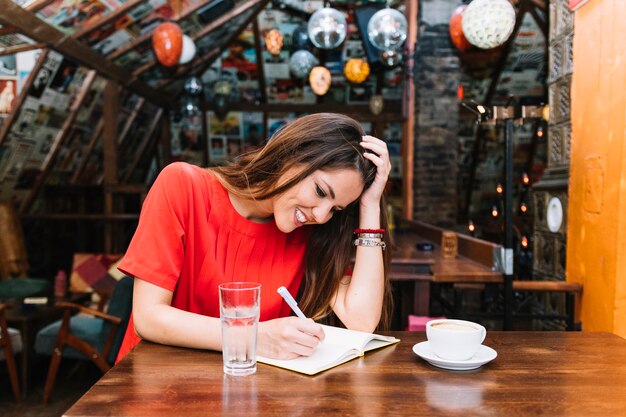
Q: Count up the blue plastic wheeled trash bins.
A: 0